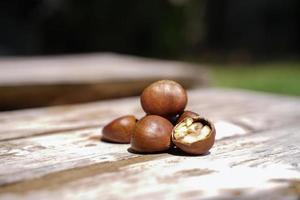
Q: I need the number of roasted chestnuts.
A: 5